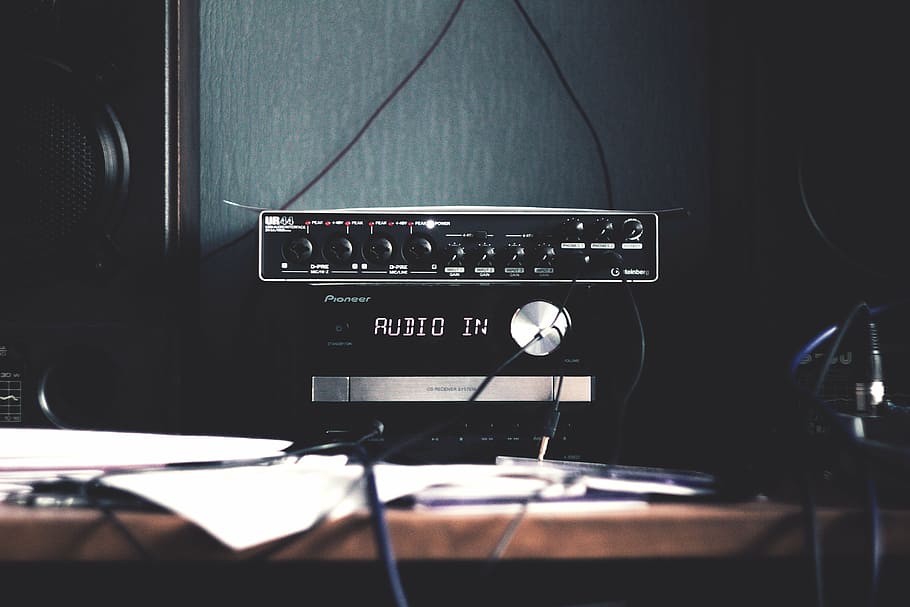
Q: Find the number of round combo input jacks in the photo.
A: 4